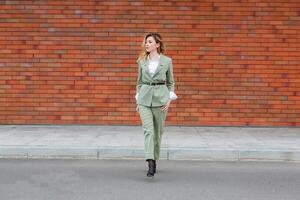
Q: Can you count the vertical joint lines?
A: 4